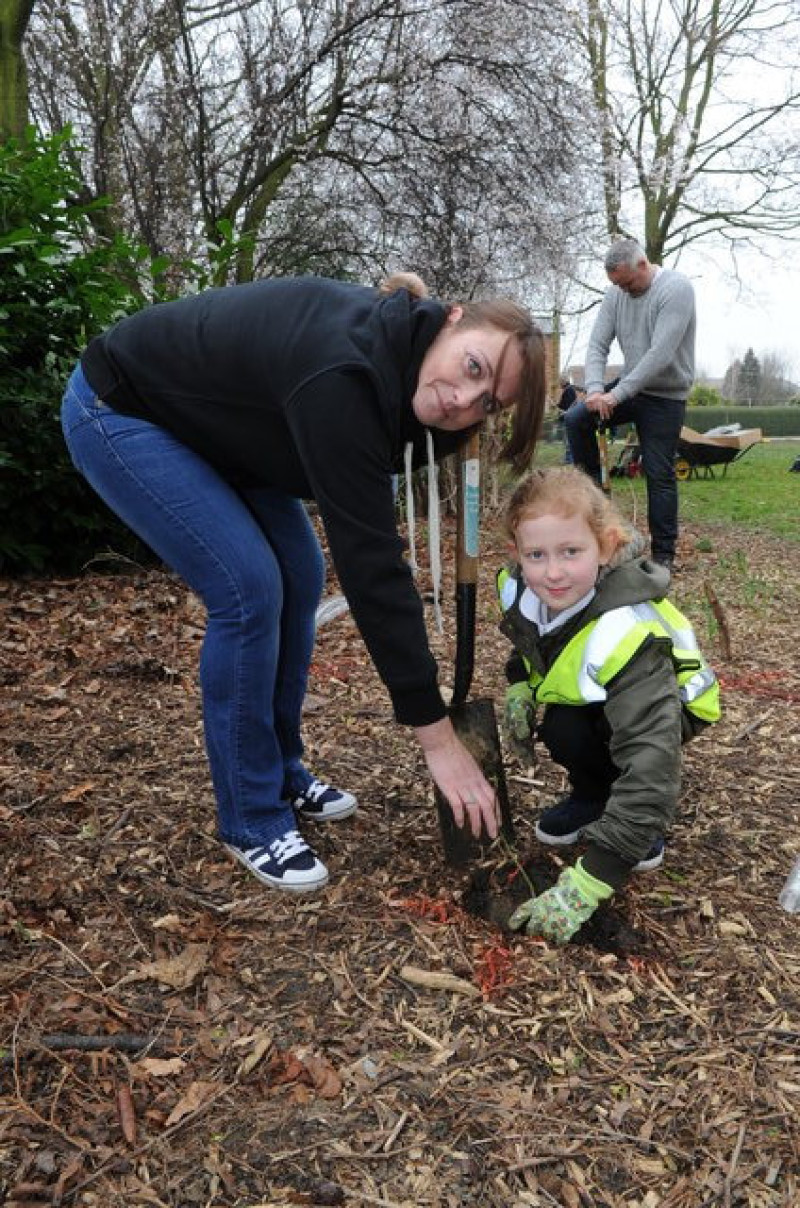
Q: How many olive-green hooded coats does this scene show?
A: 1